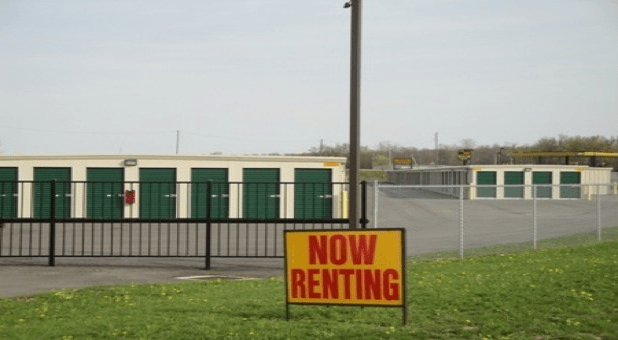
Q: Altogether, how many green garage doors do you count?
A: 11